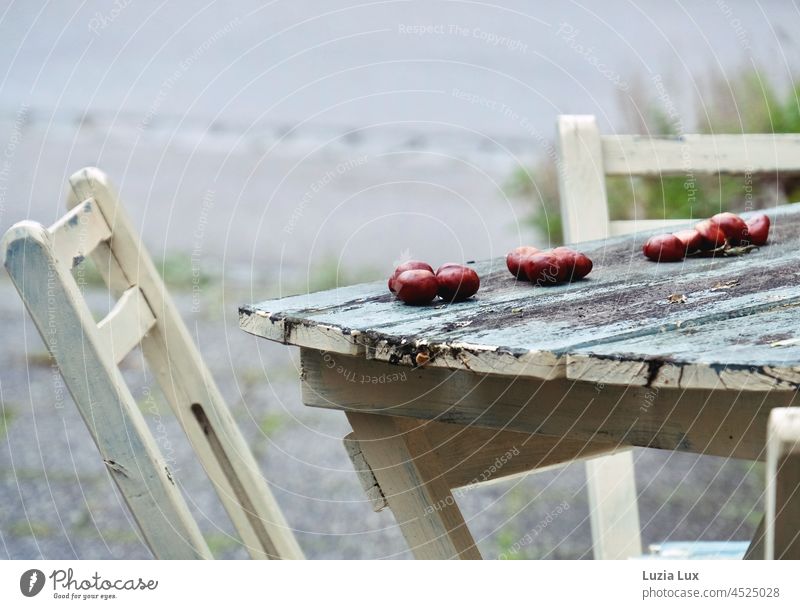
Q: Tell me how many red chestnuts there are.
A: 11